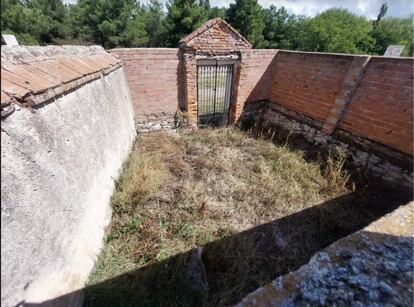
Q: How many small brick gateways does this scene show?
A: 1